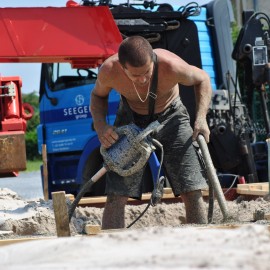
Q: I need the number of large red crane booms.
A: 1